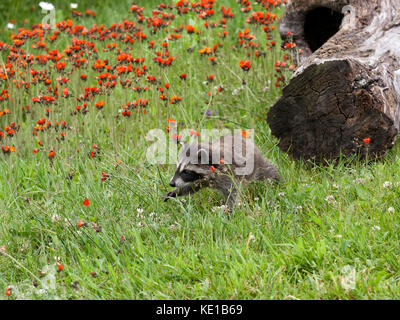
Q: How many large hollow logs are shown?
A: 1